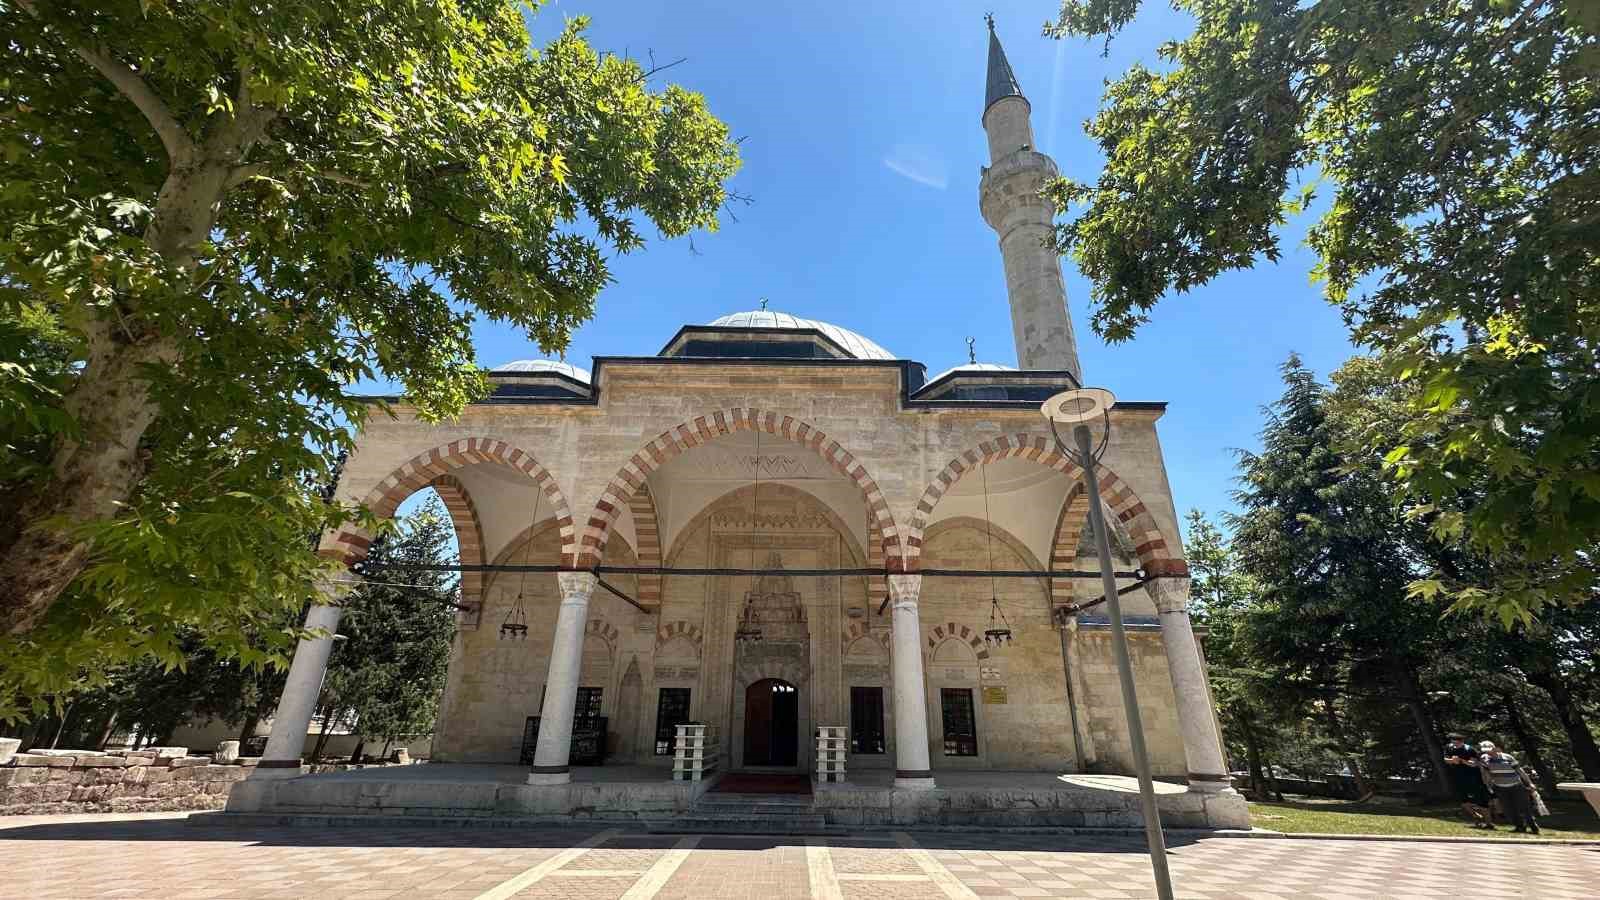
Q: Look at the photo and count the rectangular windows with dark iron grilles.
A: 4